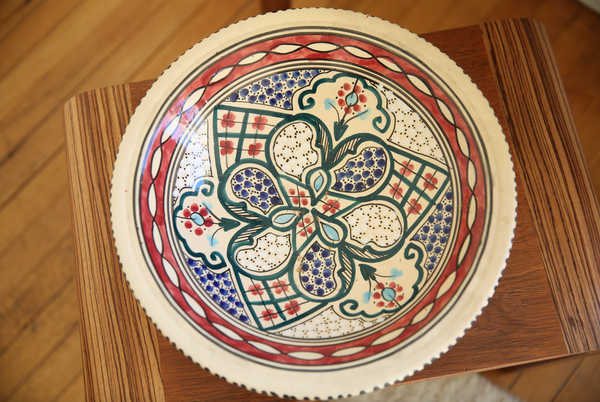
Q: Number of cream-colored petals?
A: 3